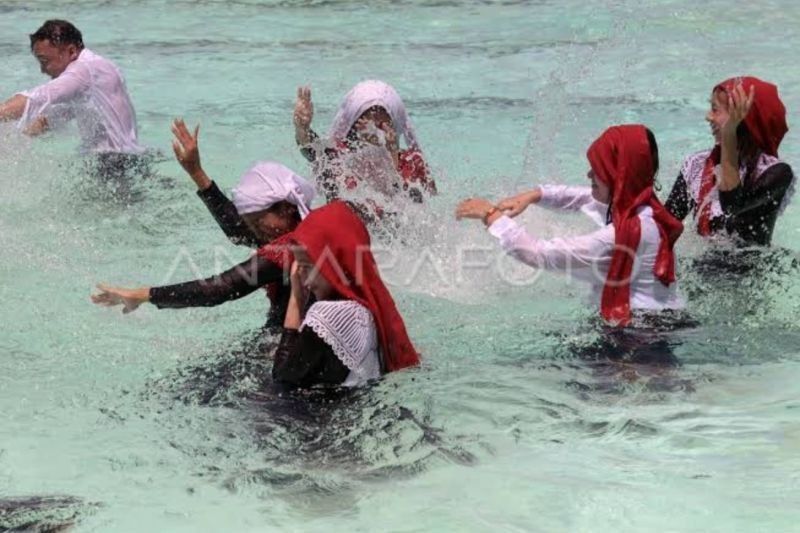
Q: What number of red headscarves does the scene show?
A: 3